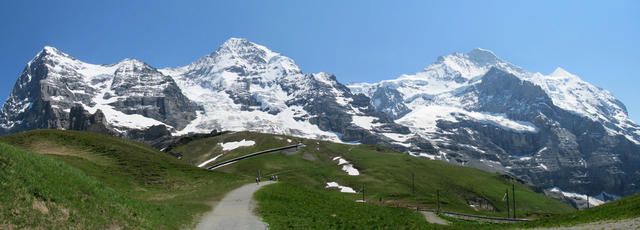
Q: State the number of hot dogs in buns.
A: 0